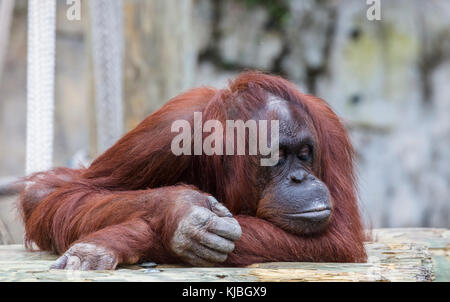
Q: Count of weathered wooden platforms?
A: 1